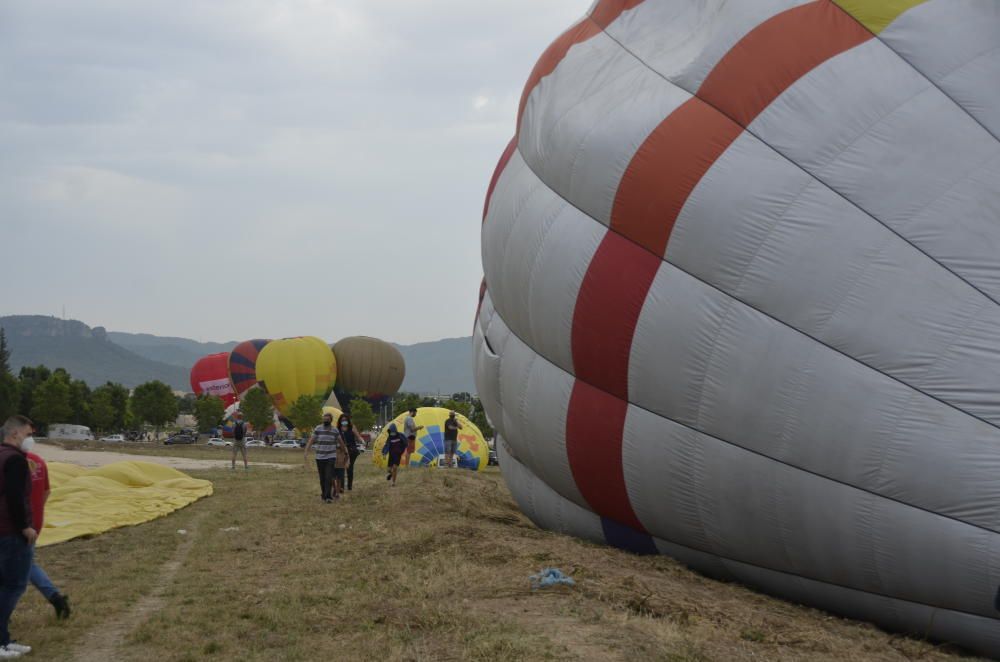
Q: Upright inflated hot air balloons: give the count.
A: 4